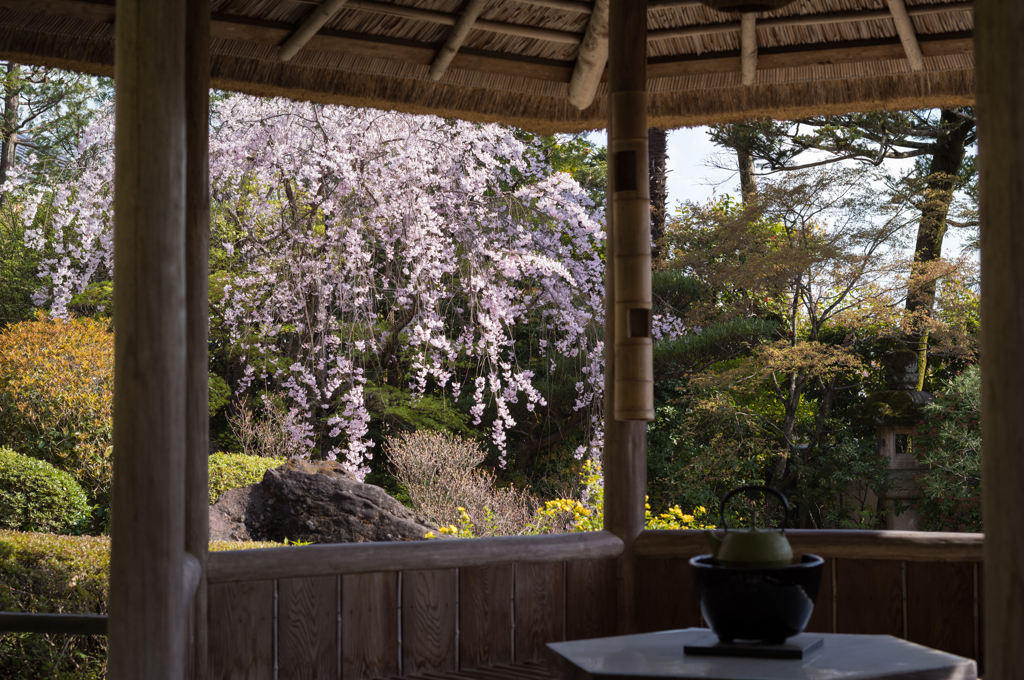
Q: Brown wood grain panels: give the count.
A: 11